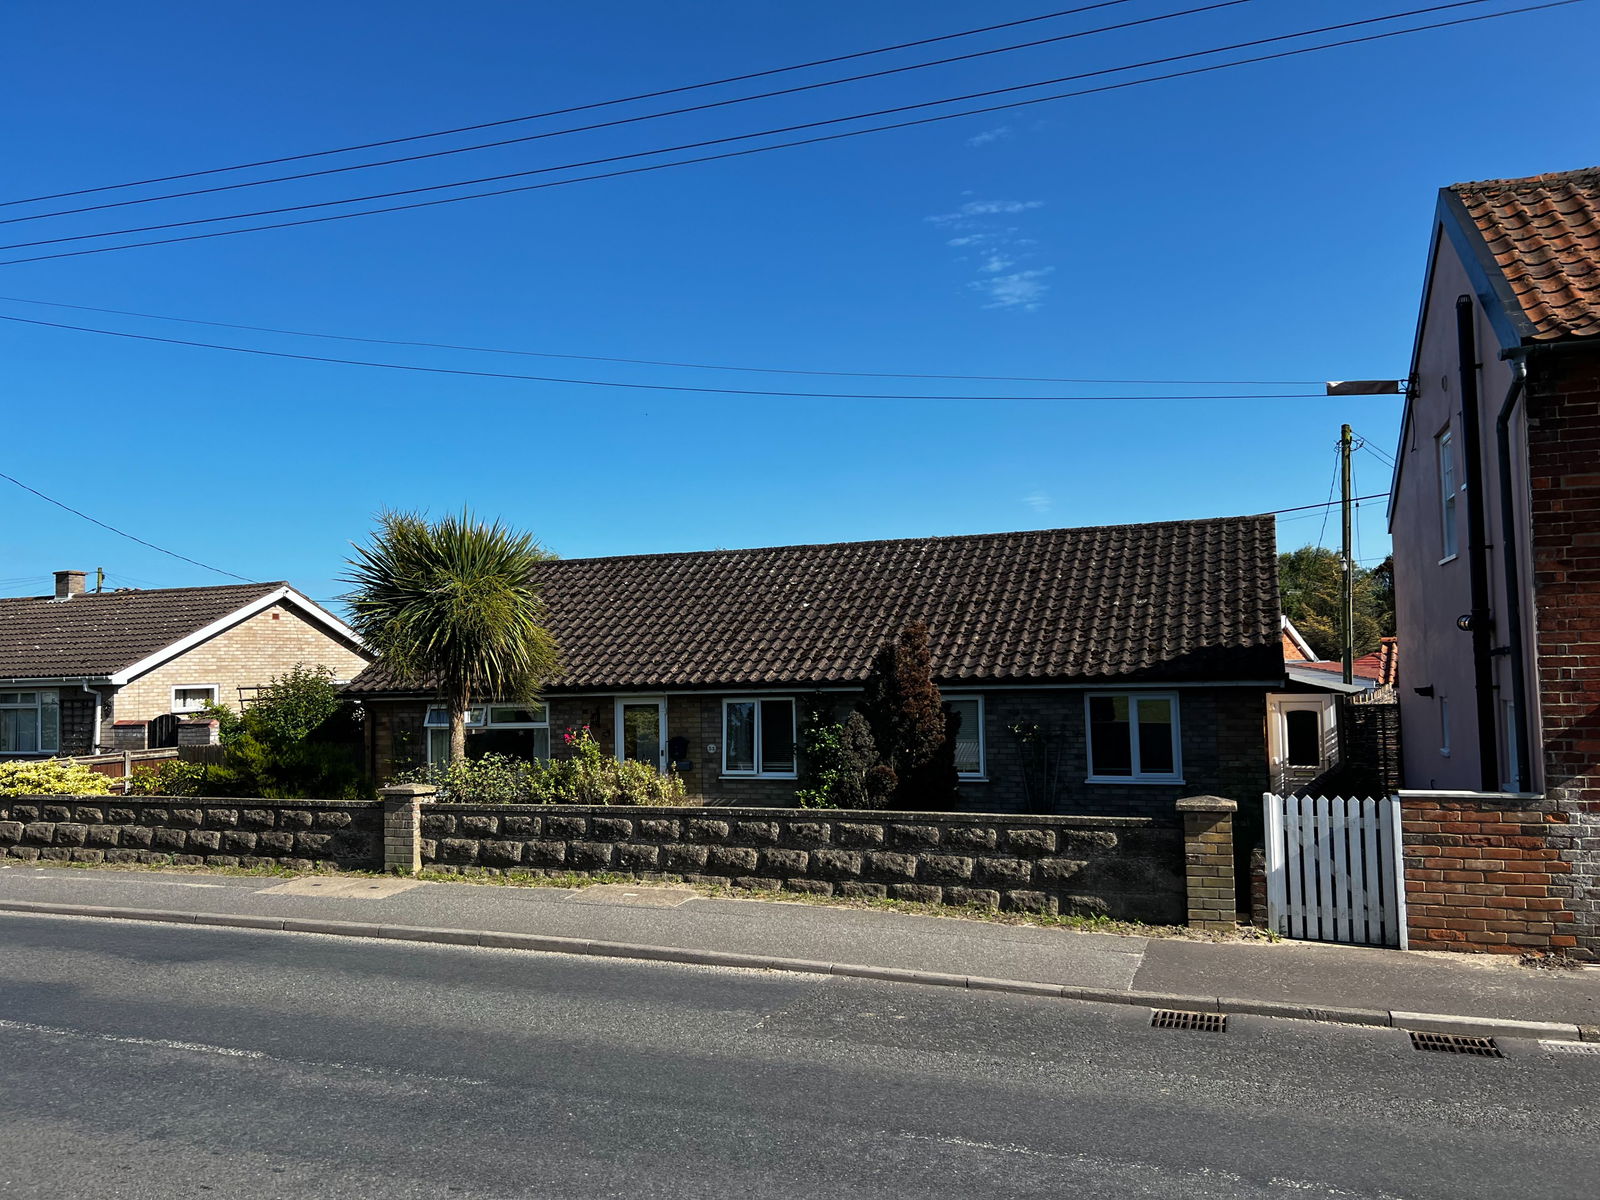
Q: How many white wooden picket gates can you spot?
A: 1